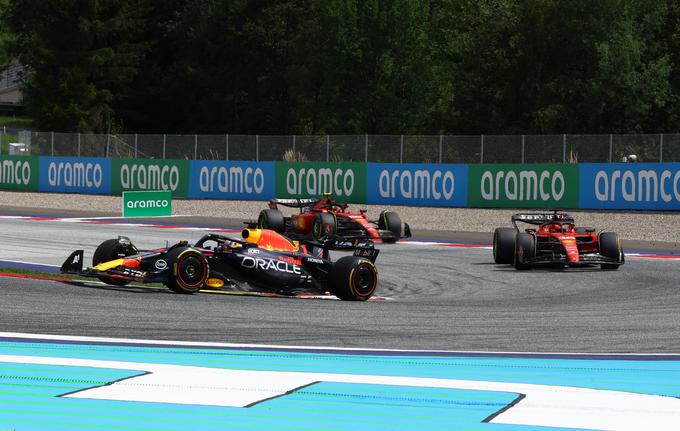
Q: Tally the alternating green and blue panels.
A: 8